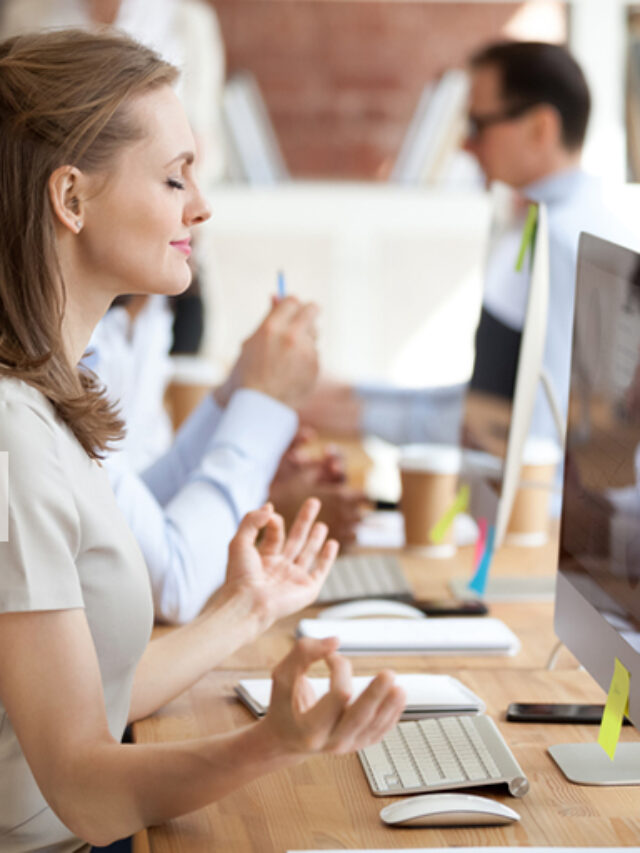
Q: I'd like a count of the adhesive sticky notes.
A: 5